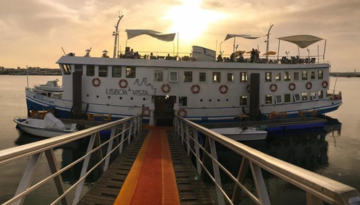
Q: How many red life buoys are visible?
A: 12